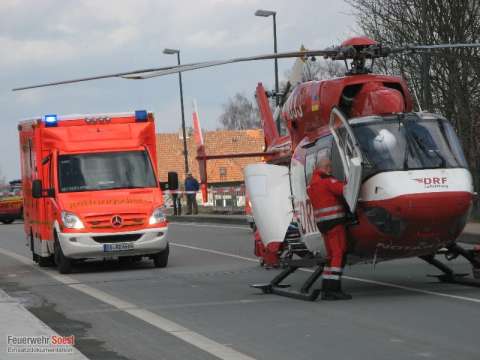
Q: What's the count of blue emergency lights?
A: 2